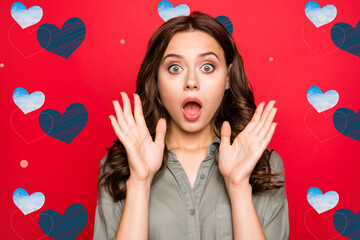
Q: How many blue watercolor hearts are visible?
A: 7